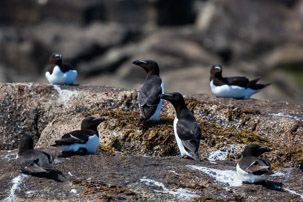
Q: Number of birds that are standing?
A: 2